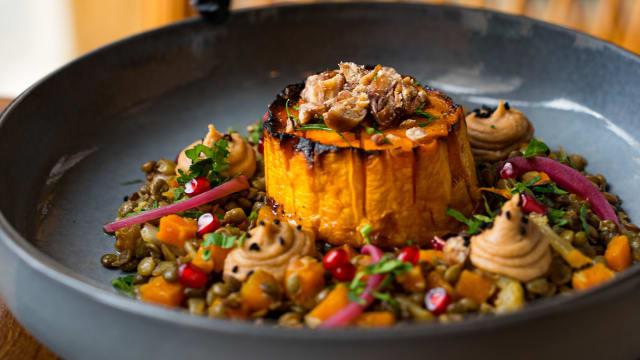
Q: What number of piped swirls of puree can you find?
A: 4